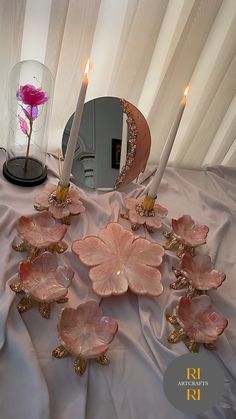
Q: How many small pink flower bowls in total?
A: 6